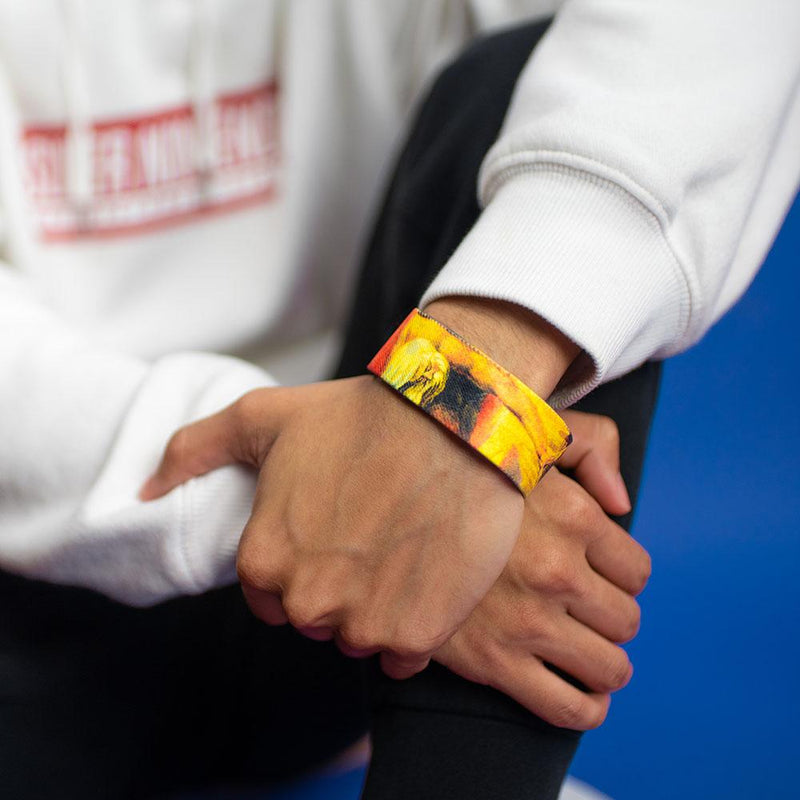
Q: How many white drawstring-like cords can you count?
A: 2